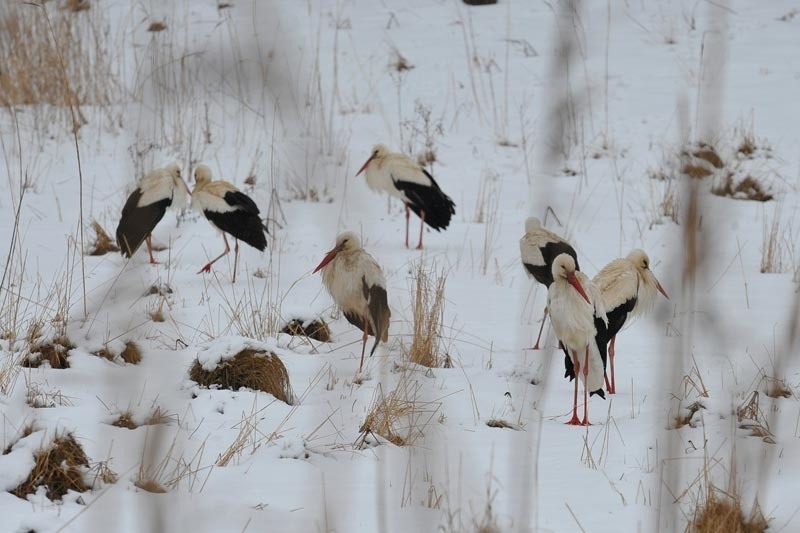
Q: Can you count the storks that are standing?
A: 7